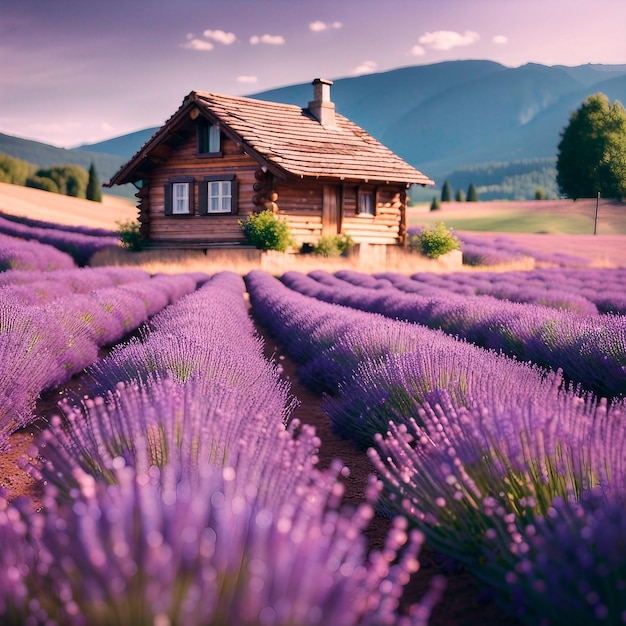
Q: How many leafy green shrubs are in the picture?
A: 4